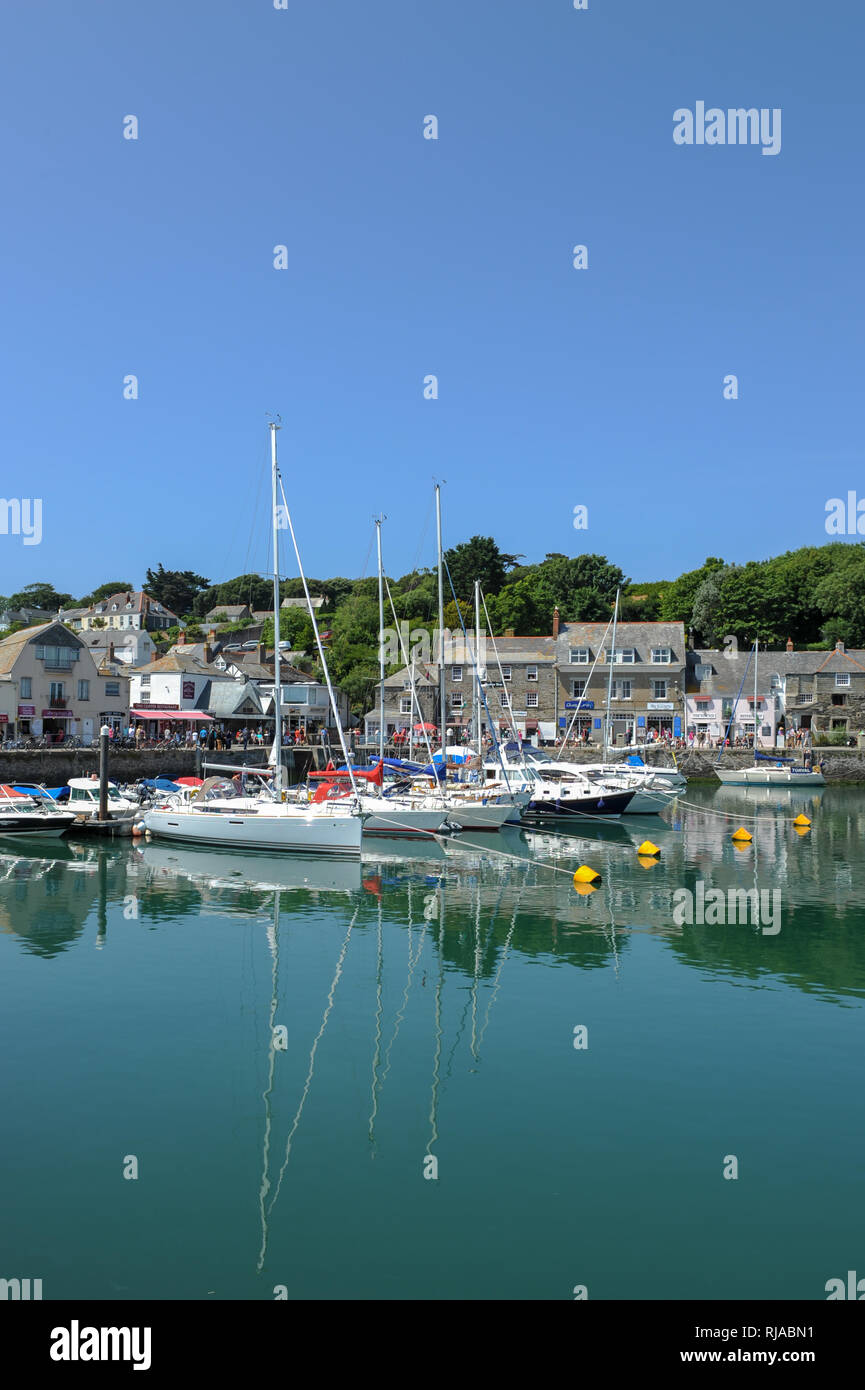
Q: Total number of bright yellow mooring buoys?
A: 4